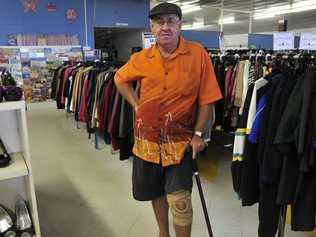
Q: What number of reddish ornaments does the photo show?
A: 3